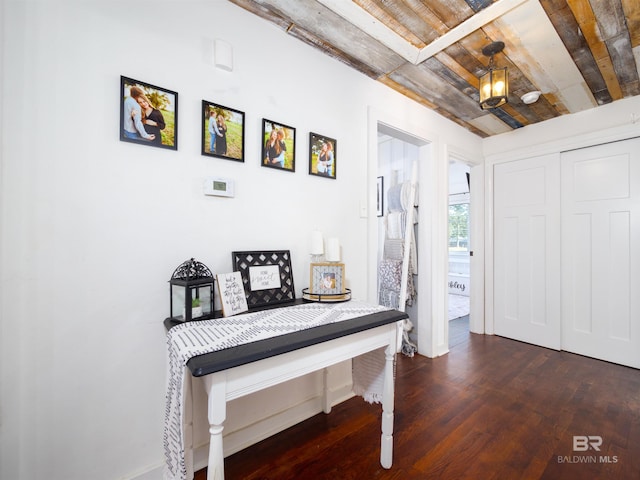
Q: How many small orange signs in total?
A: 0